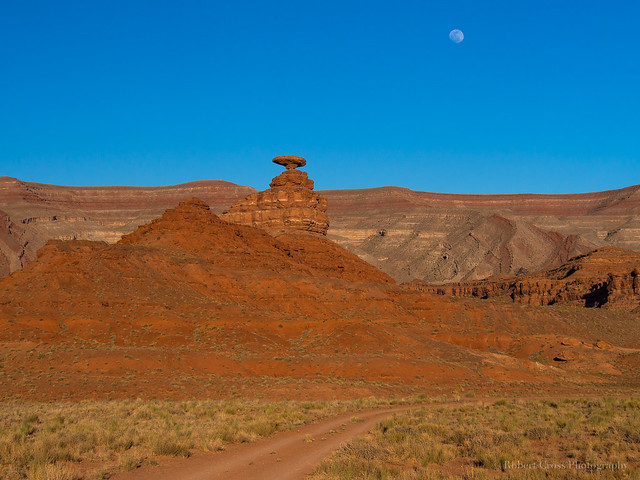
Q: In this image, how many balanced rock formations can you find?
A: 1